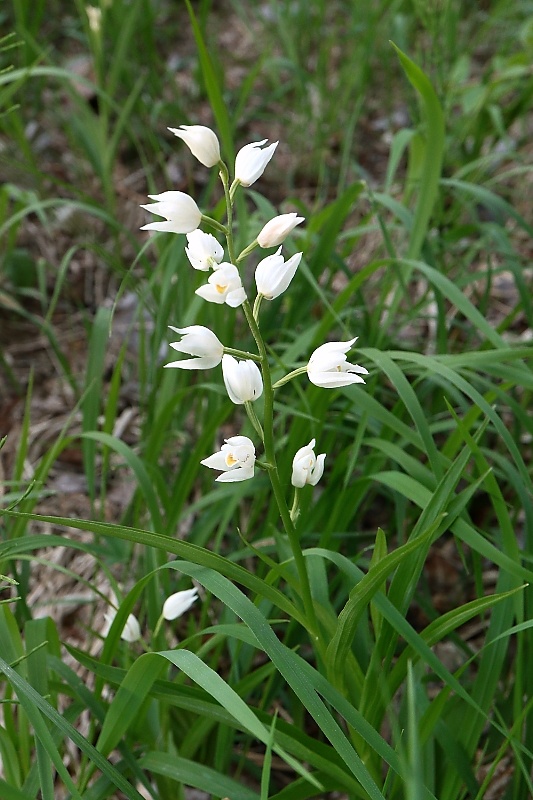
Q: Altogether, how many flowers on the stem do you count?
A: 12